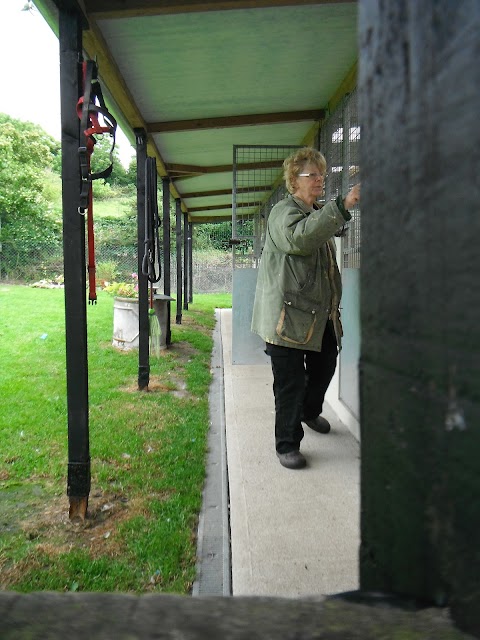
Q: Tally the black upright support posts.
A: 6